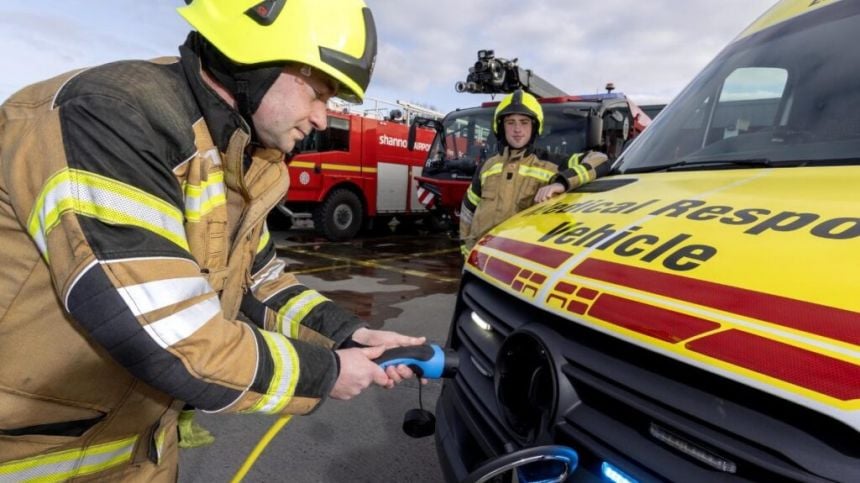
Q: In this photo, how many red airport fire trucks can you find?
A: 2